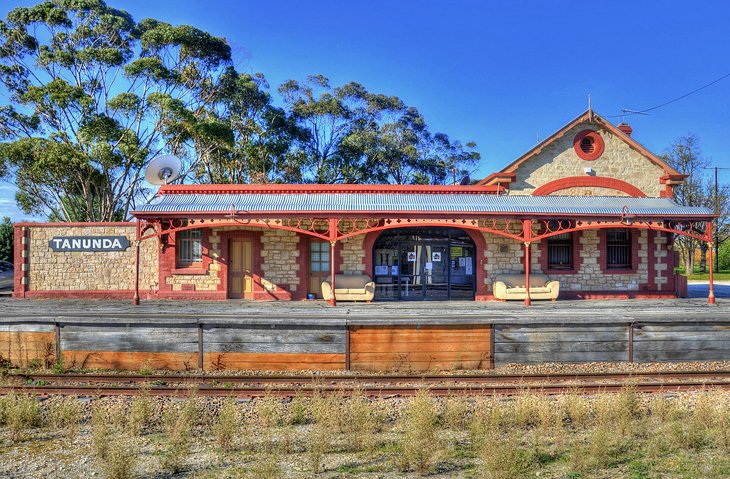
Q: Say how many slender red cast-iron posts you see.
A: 4